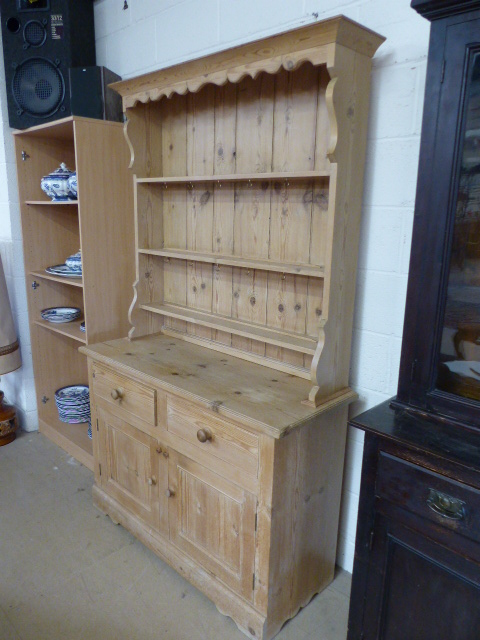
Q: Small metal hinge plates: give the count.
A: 3